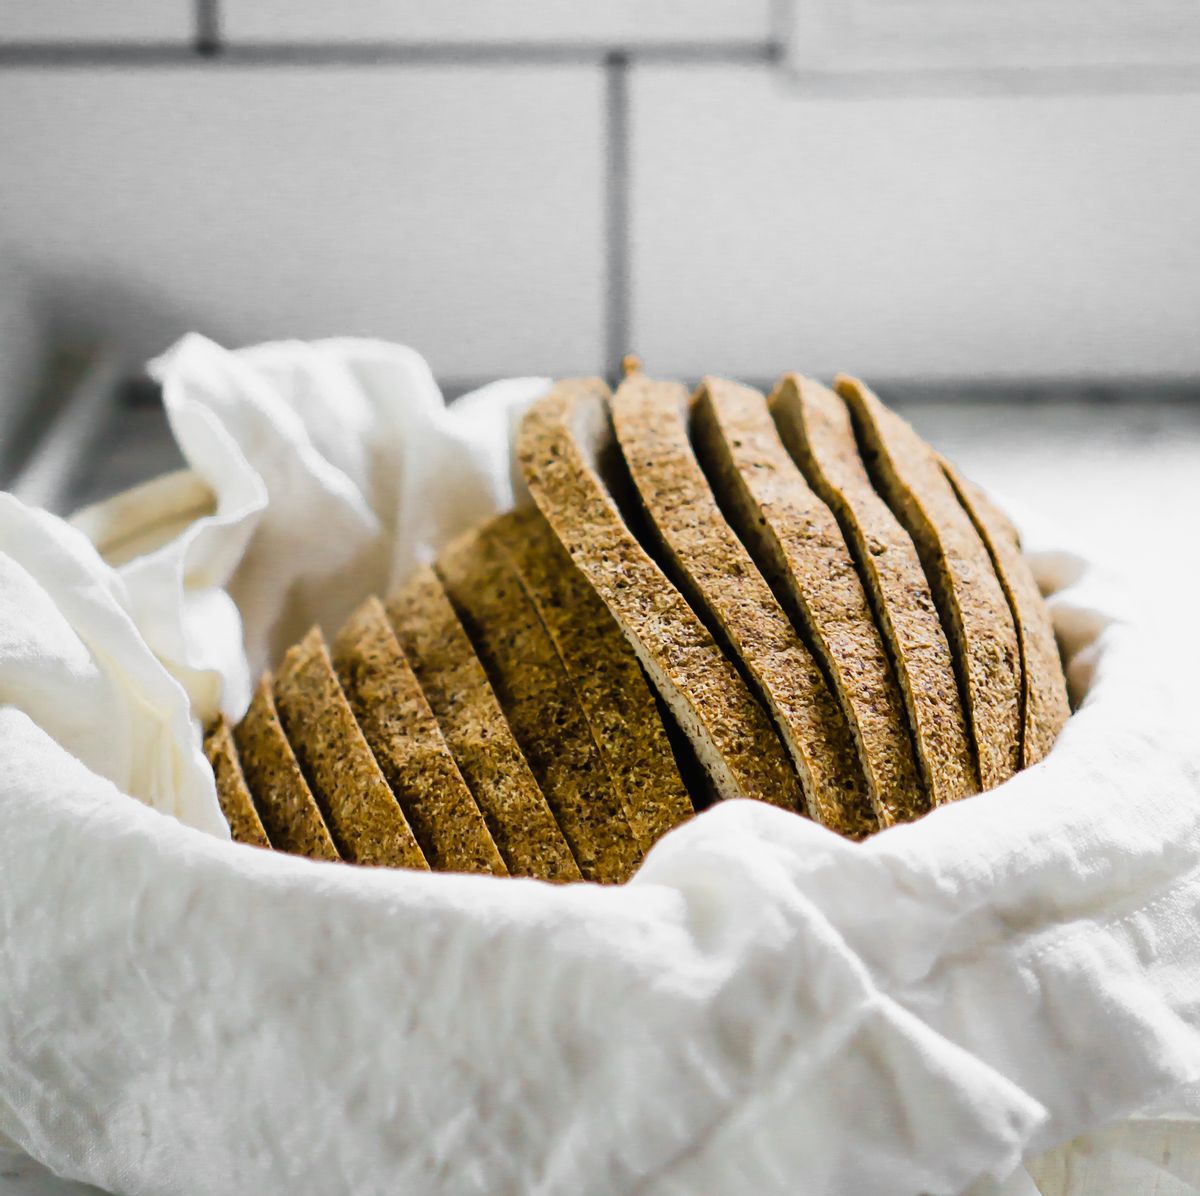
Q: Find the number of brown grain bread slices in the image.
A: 13